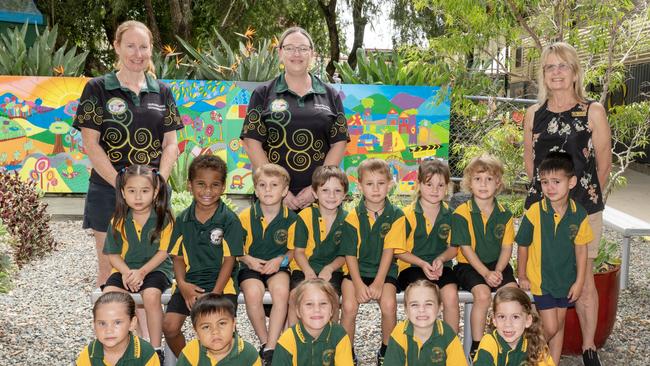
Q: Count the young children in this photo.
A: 13